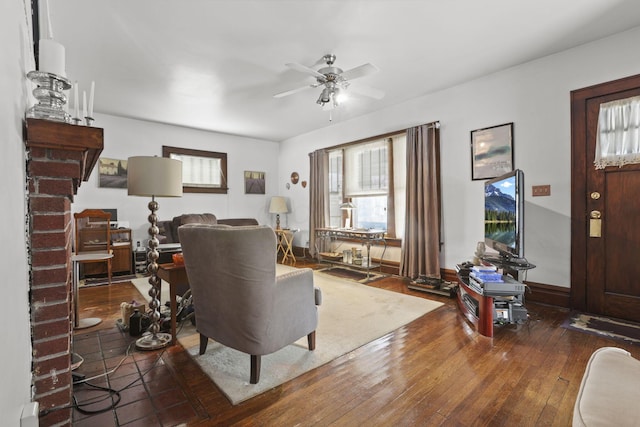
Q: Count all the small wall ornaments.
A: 3